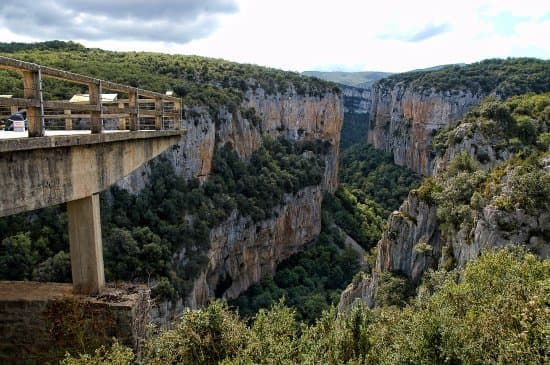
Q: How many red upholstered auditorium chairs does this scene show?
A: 0